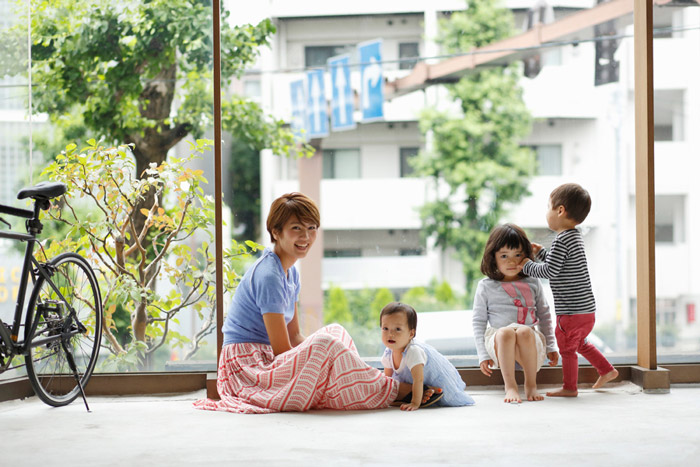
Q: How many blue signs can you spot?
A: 4